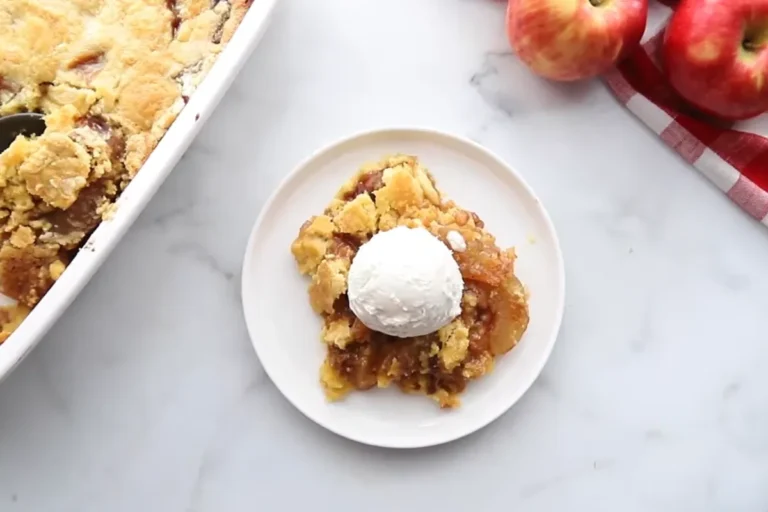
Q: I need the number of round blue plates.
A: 0